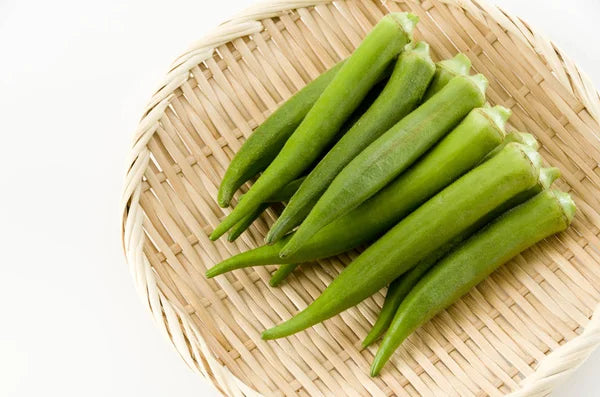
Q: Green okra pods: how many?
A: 11